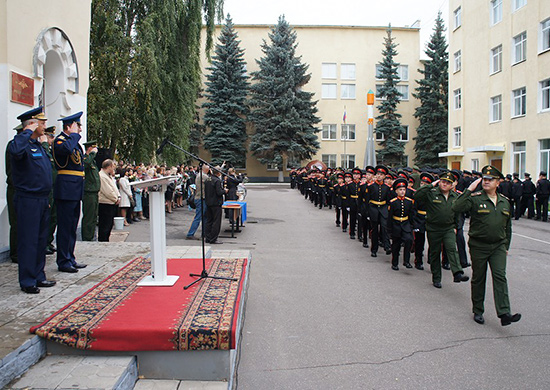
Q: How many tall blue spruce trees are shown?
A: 4